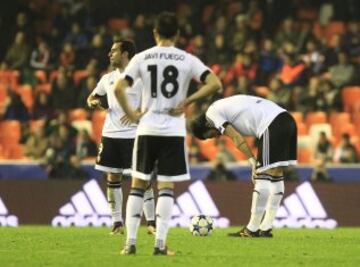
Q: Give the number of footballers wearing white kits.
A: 3